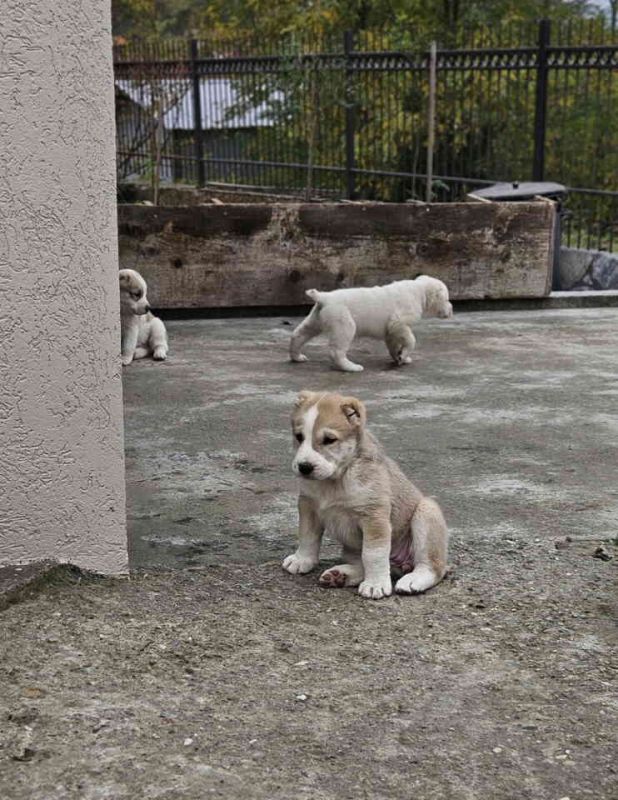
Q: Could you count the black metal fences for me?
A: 1